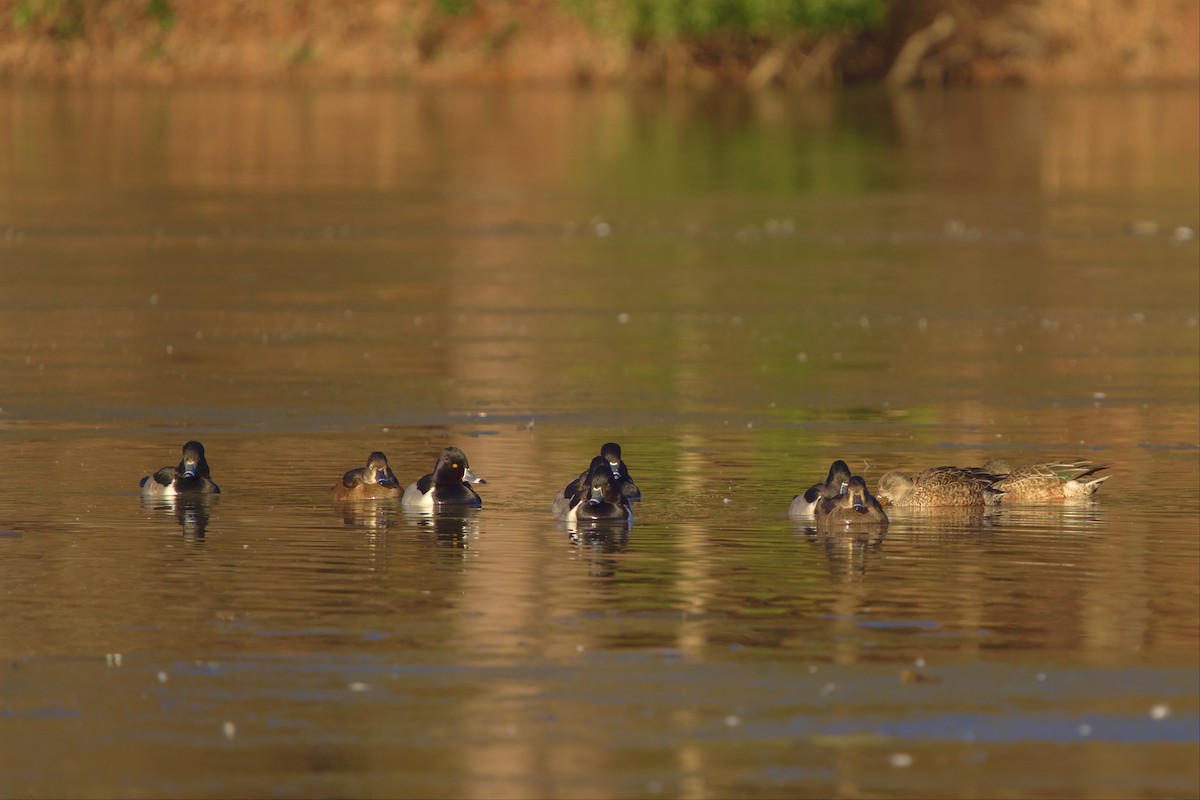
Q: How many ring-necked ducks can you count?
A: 8